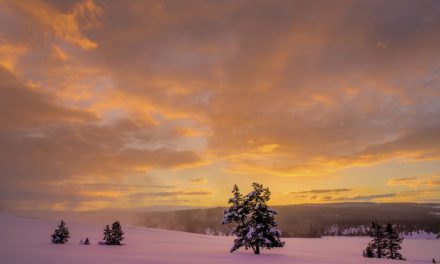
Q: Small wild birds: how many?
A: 0